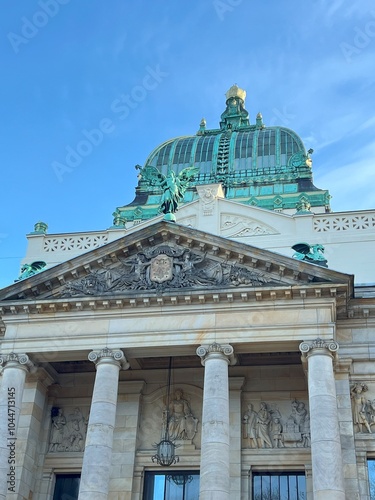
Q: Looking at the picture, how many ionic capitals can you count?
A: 4